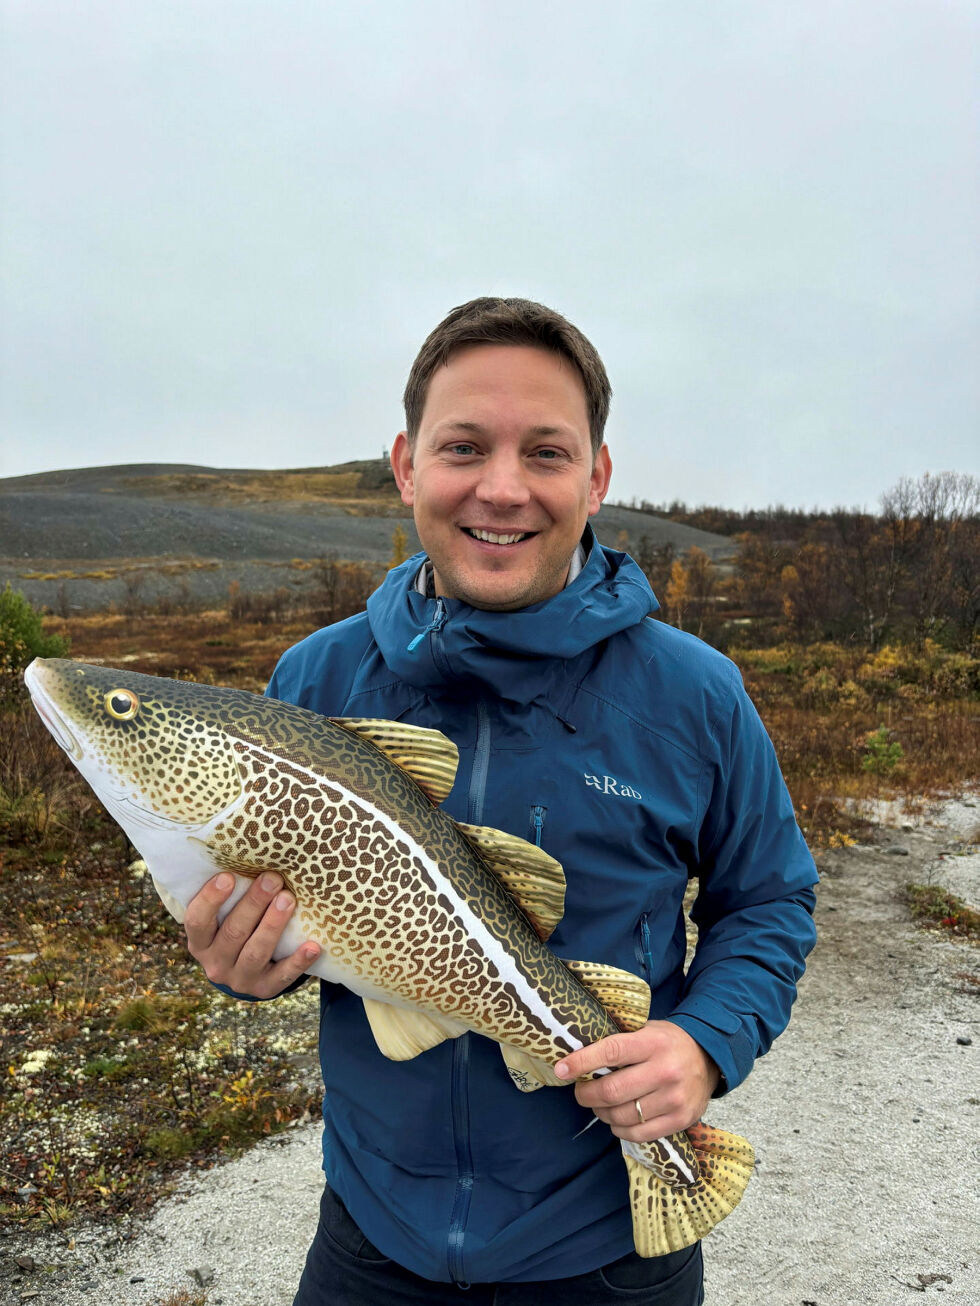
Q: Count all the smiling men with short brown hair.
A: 1